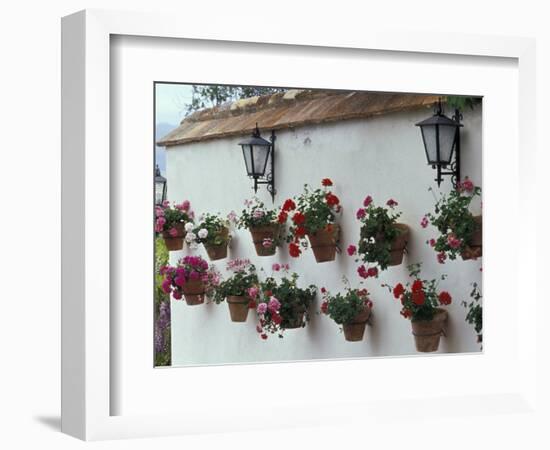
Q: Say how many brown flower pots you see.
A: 11